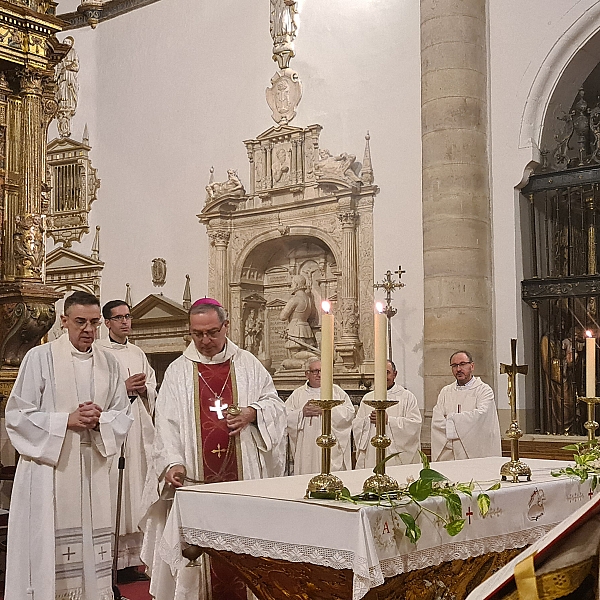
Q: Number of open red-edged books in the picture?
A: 1